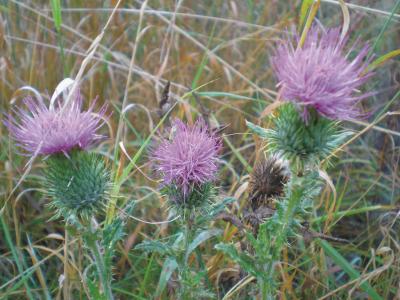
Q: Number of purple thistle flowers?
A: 3